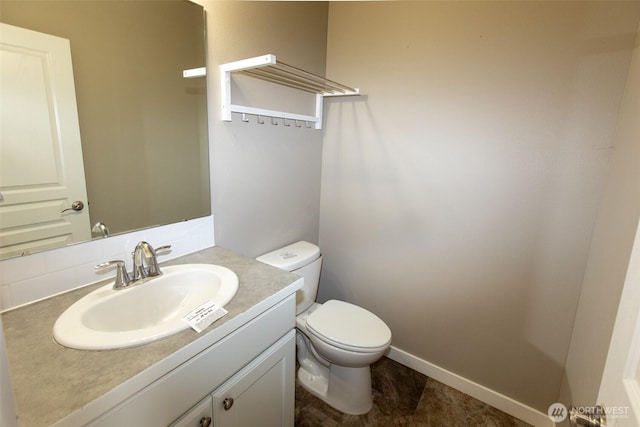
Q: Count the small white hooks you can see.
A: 6